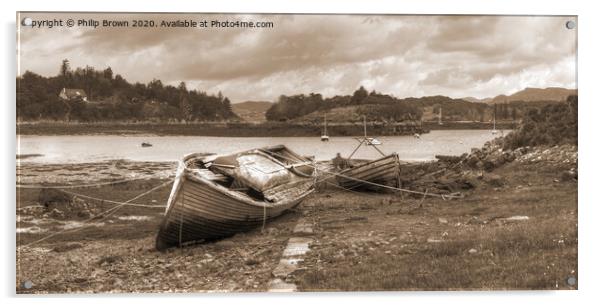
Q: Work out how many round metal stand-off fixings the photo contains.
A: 4